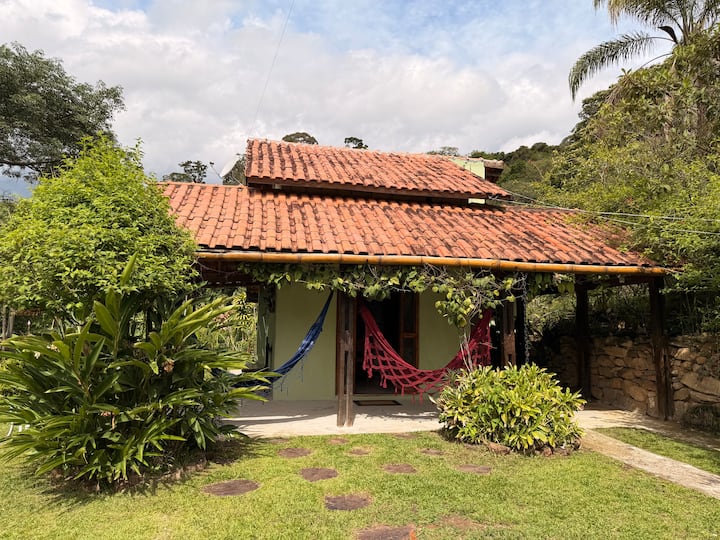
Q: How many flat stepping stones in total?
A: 12